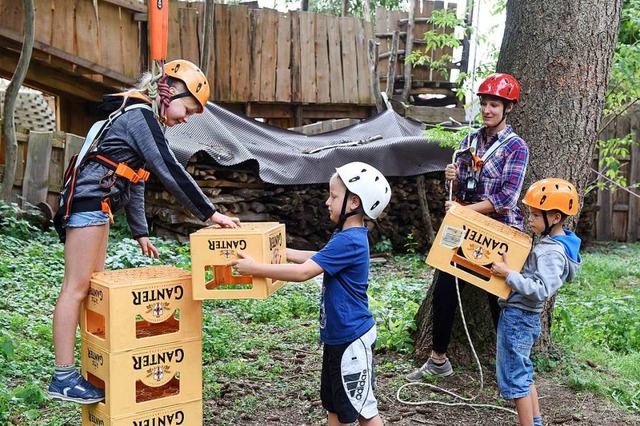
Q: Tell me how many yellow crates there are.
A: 5